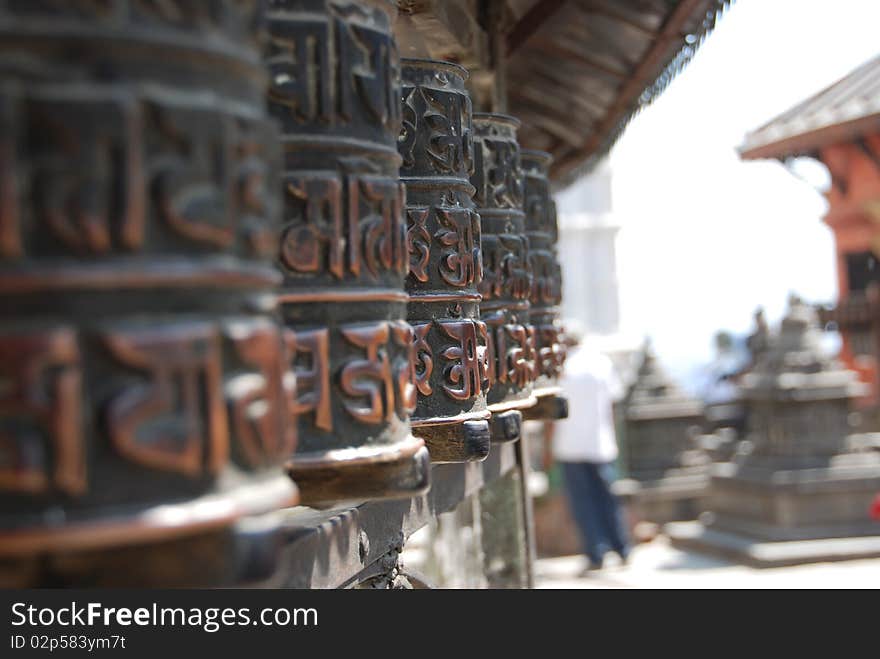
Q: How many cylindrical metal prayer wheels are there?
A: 5